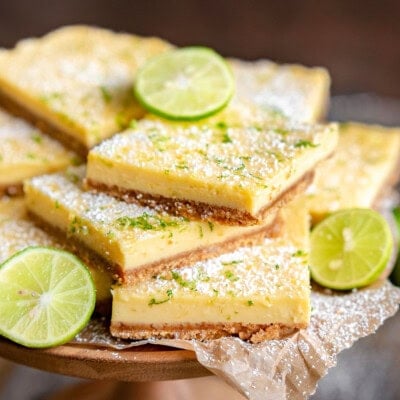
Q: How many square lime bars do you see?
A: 8